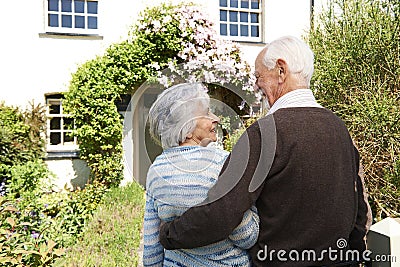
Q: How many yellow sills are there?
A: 0